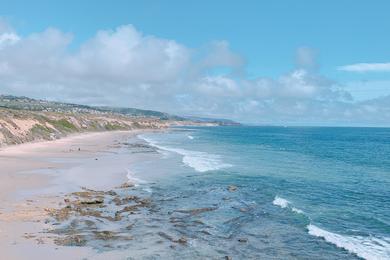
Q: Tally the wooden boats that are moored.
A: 0